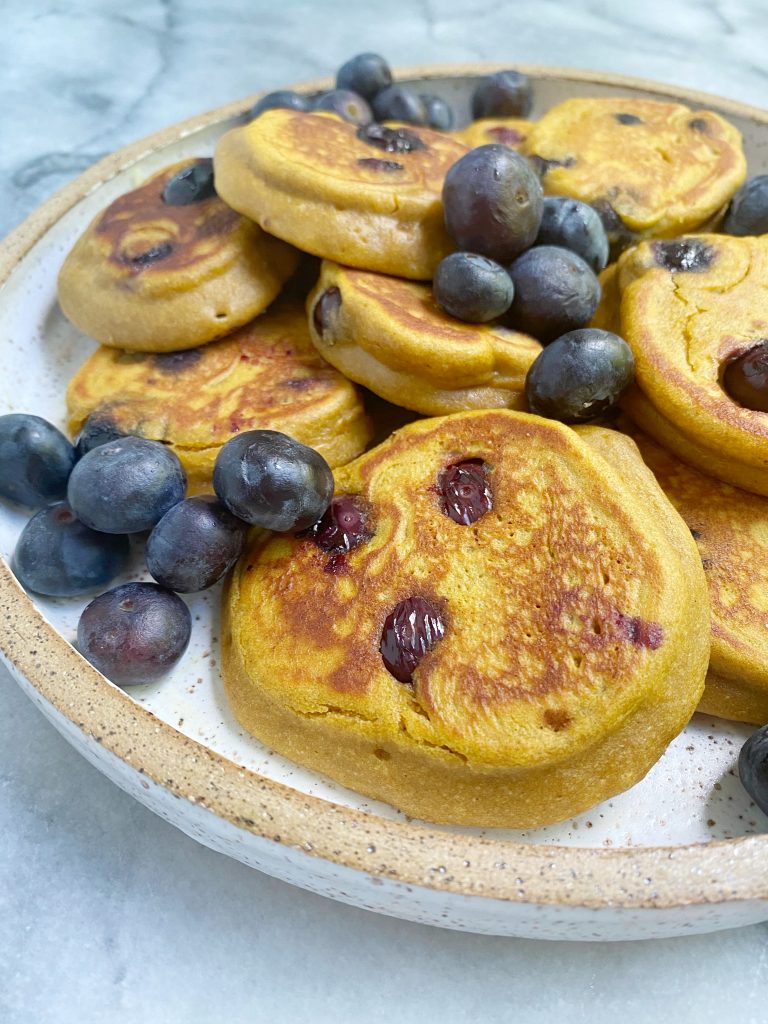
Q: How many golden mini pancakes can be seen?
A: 9